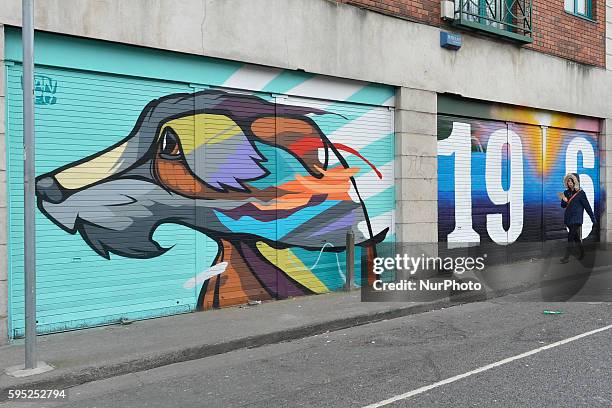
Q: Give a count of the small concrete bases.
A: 1